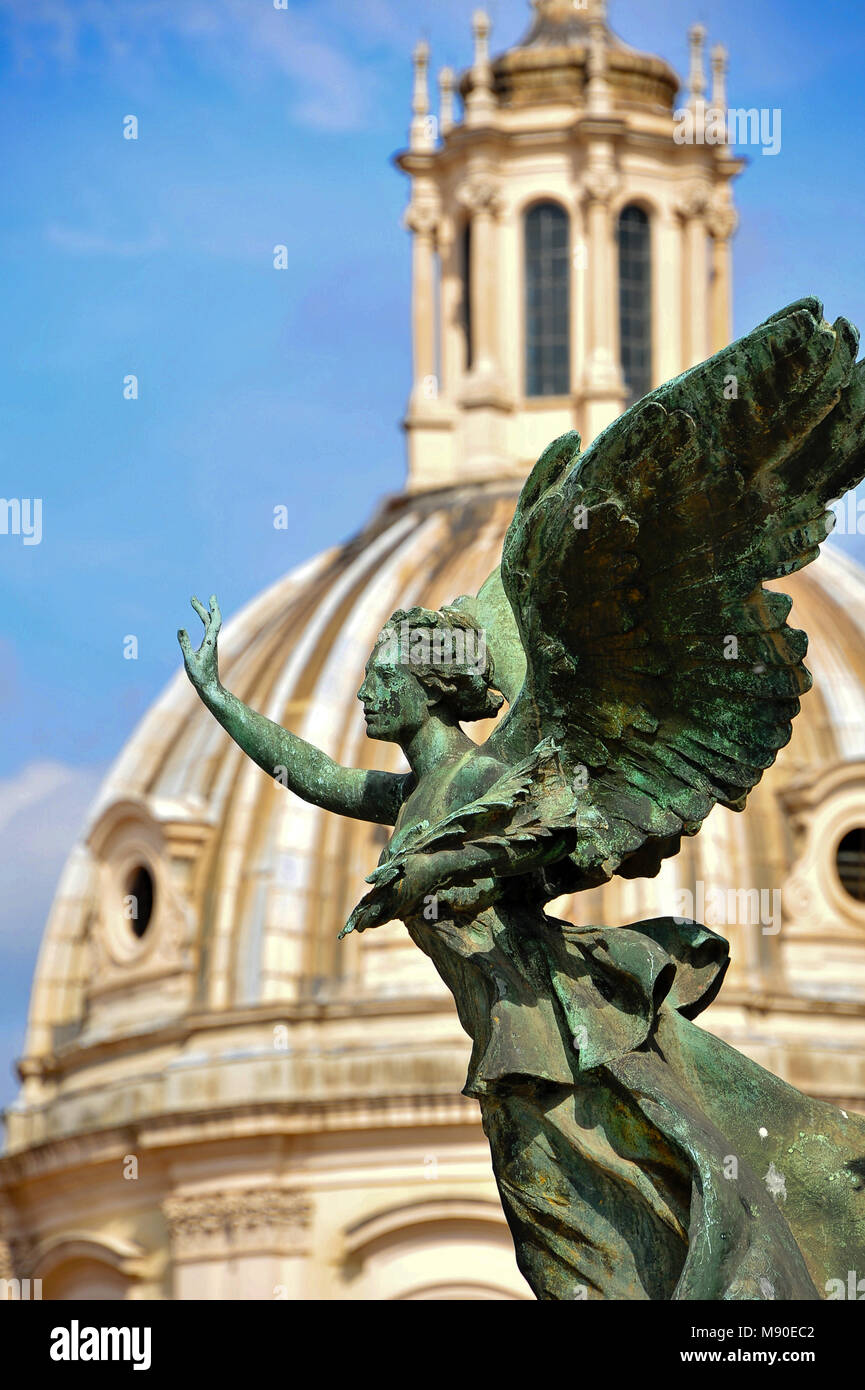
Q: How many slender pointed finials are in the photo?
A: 6